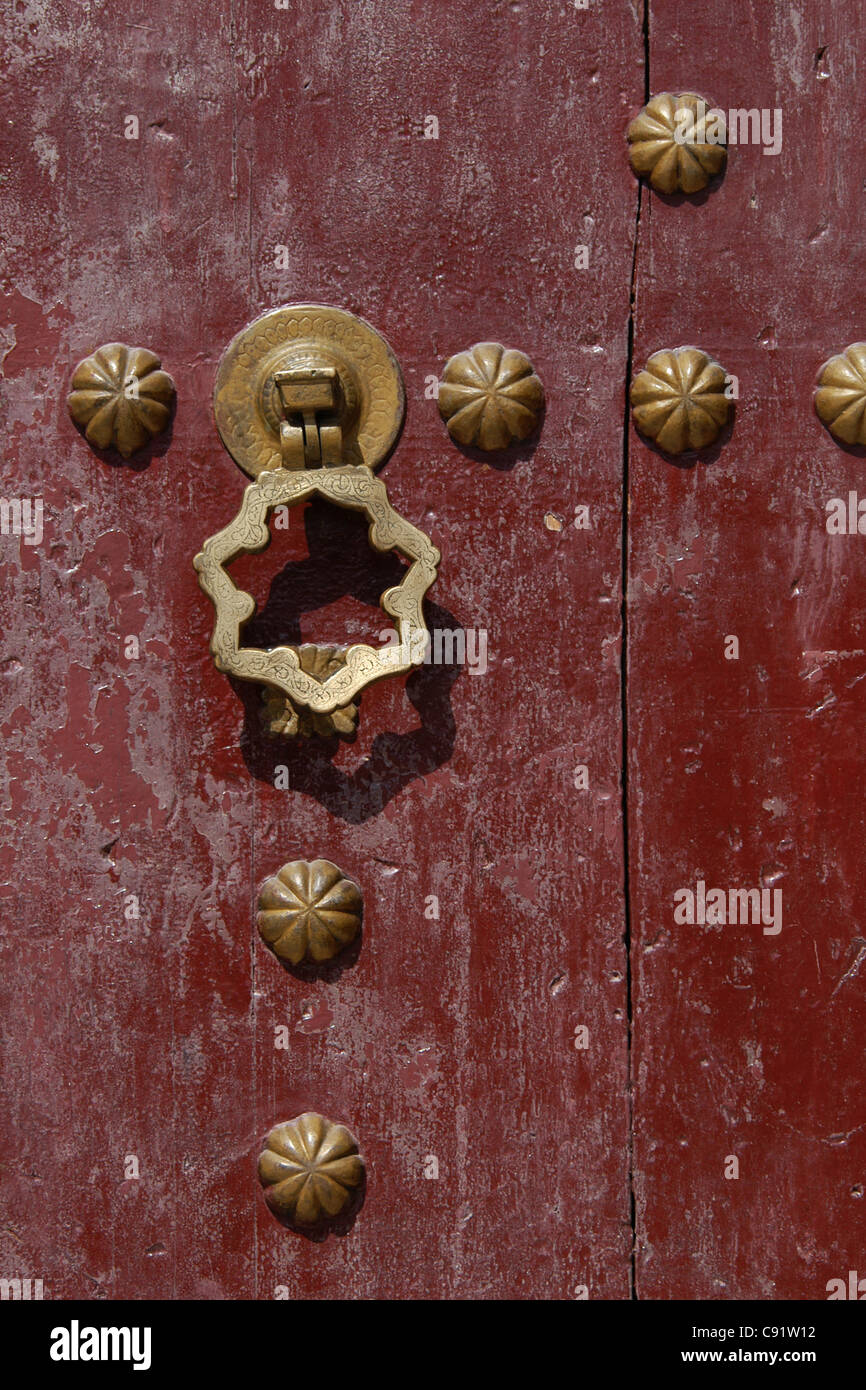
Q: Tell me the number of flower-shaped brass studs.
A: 7